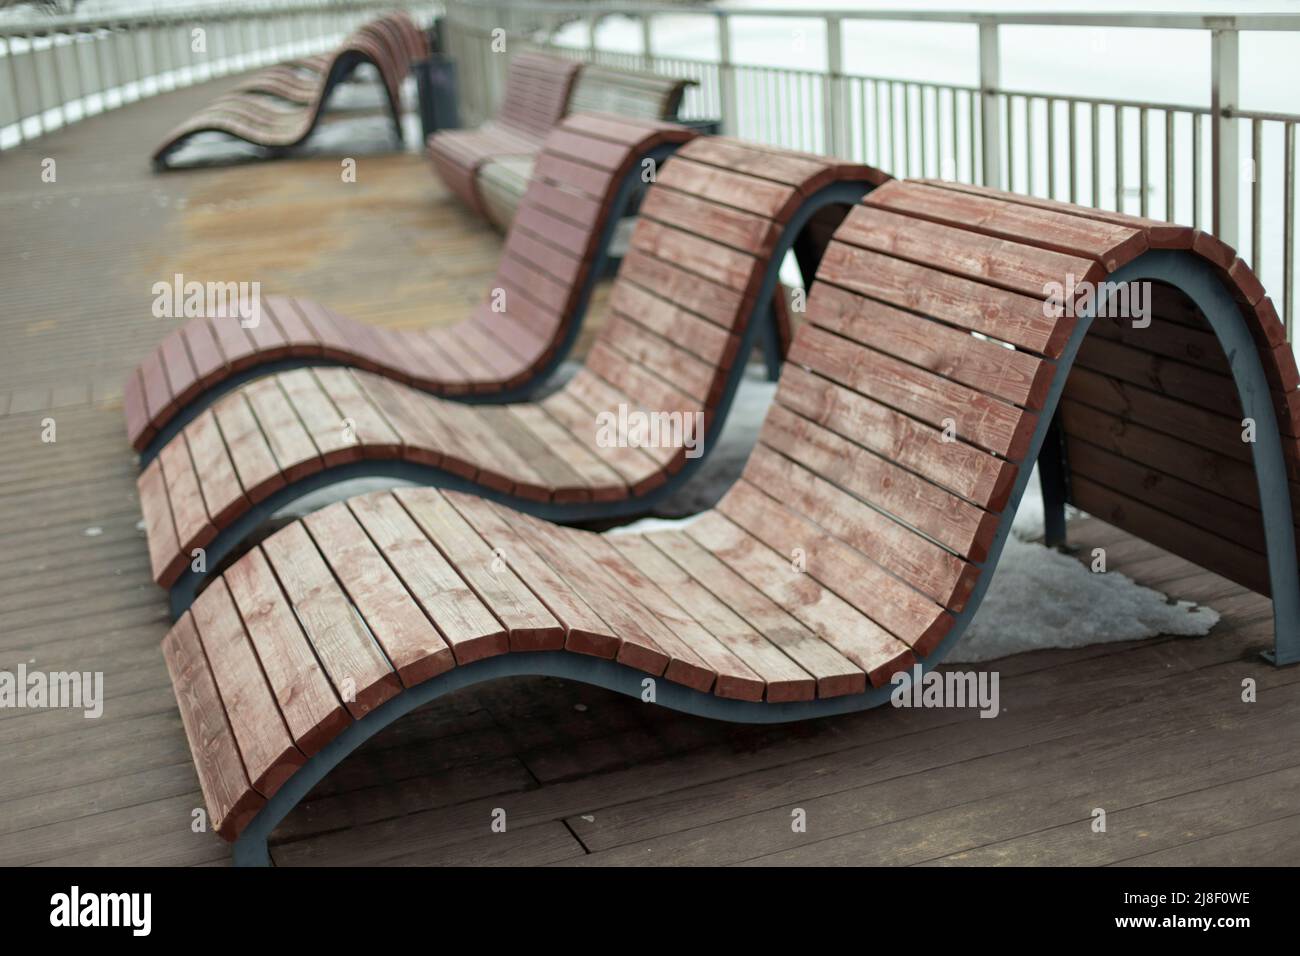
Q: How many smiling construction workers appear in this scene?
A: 0